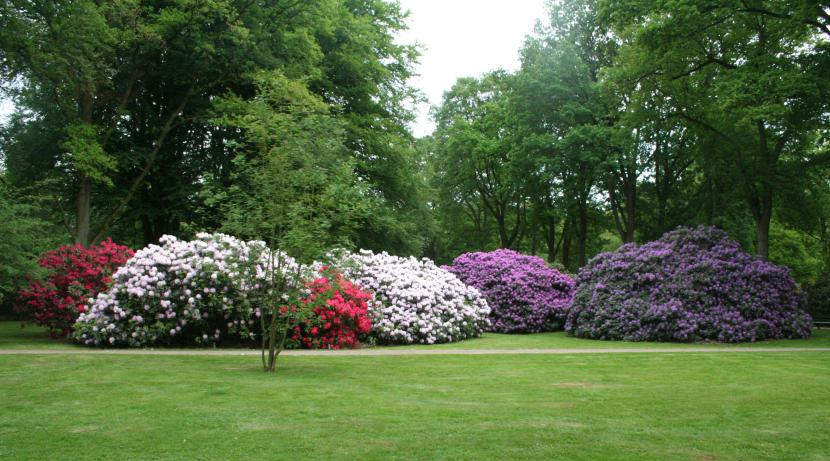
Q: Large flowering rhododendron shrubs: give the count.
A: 6